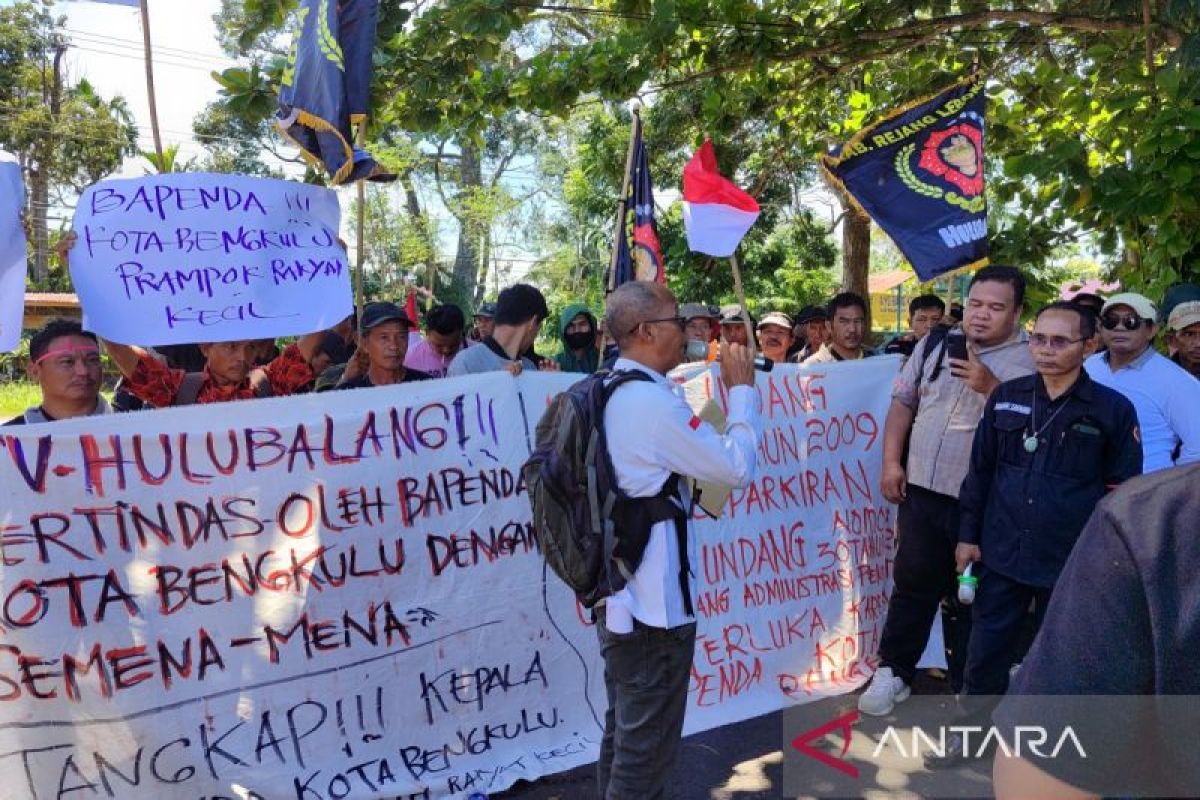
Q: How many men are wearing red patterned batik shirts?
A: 1